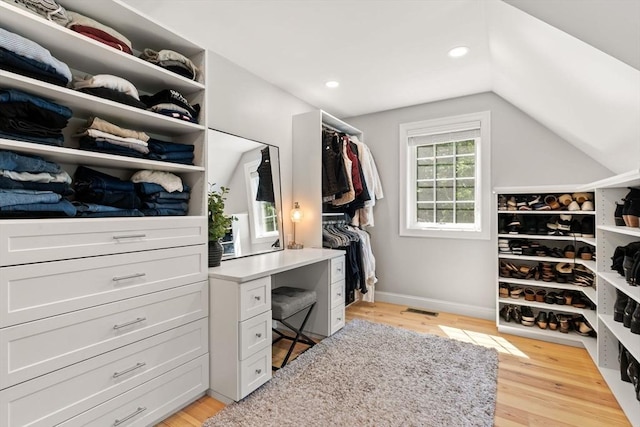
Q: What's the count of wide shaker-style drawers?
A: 5